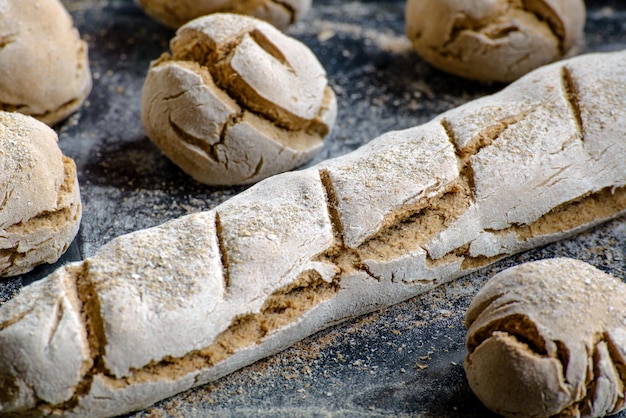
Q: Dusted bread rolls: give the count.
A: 6